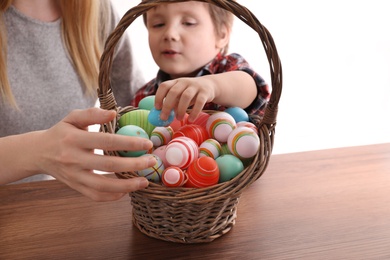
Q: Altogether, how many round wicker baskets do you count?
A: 1